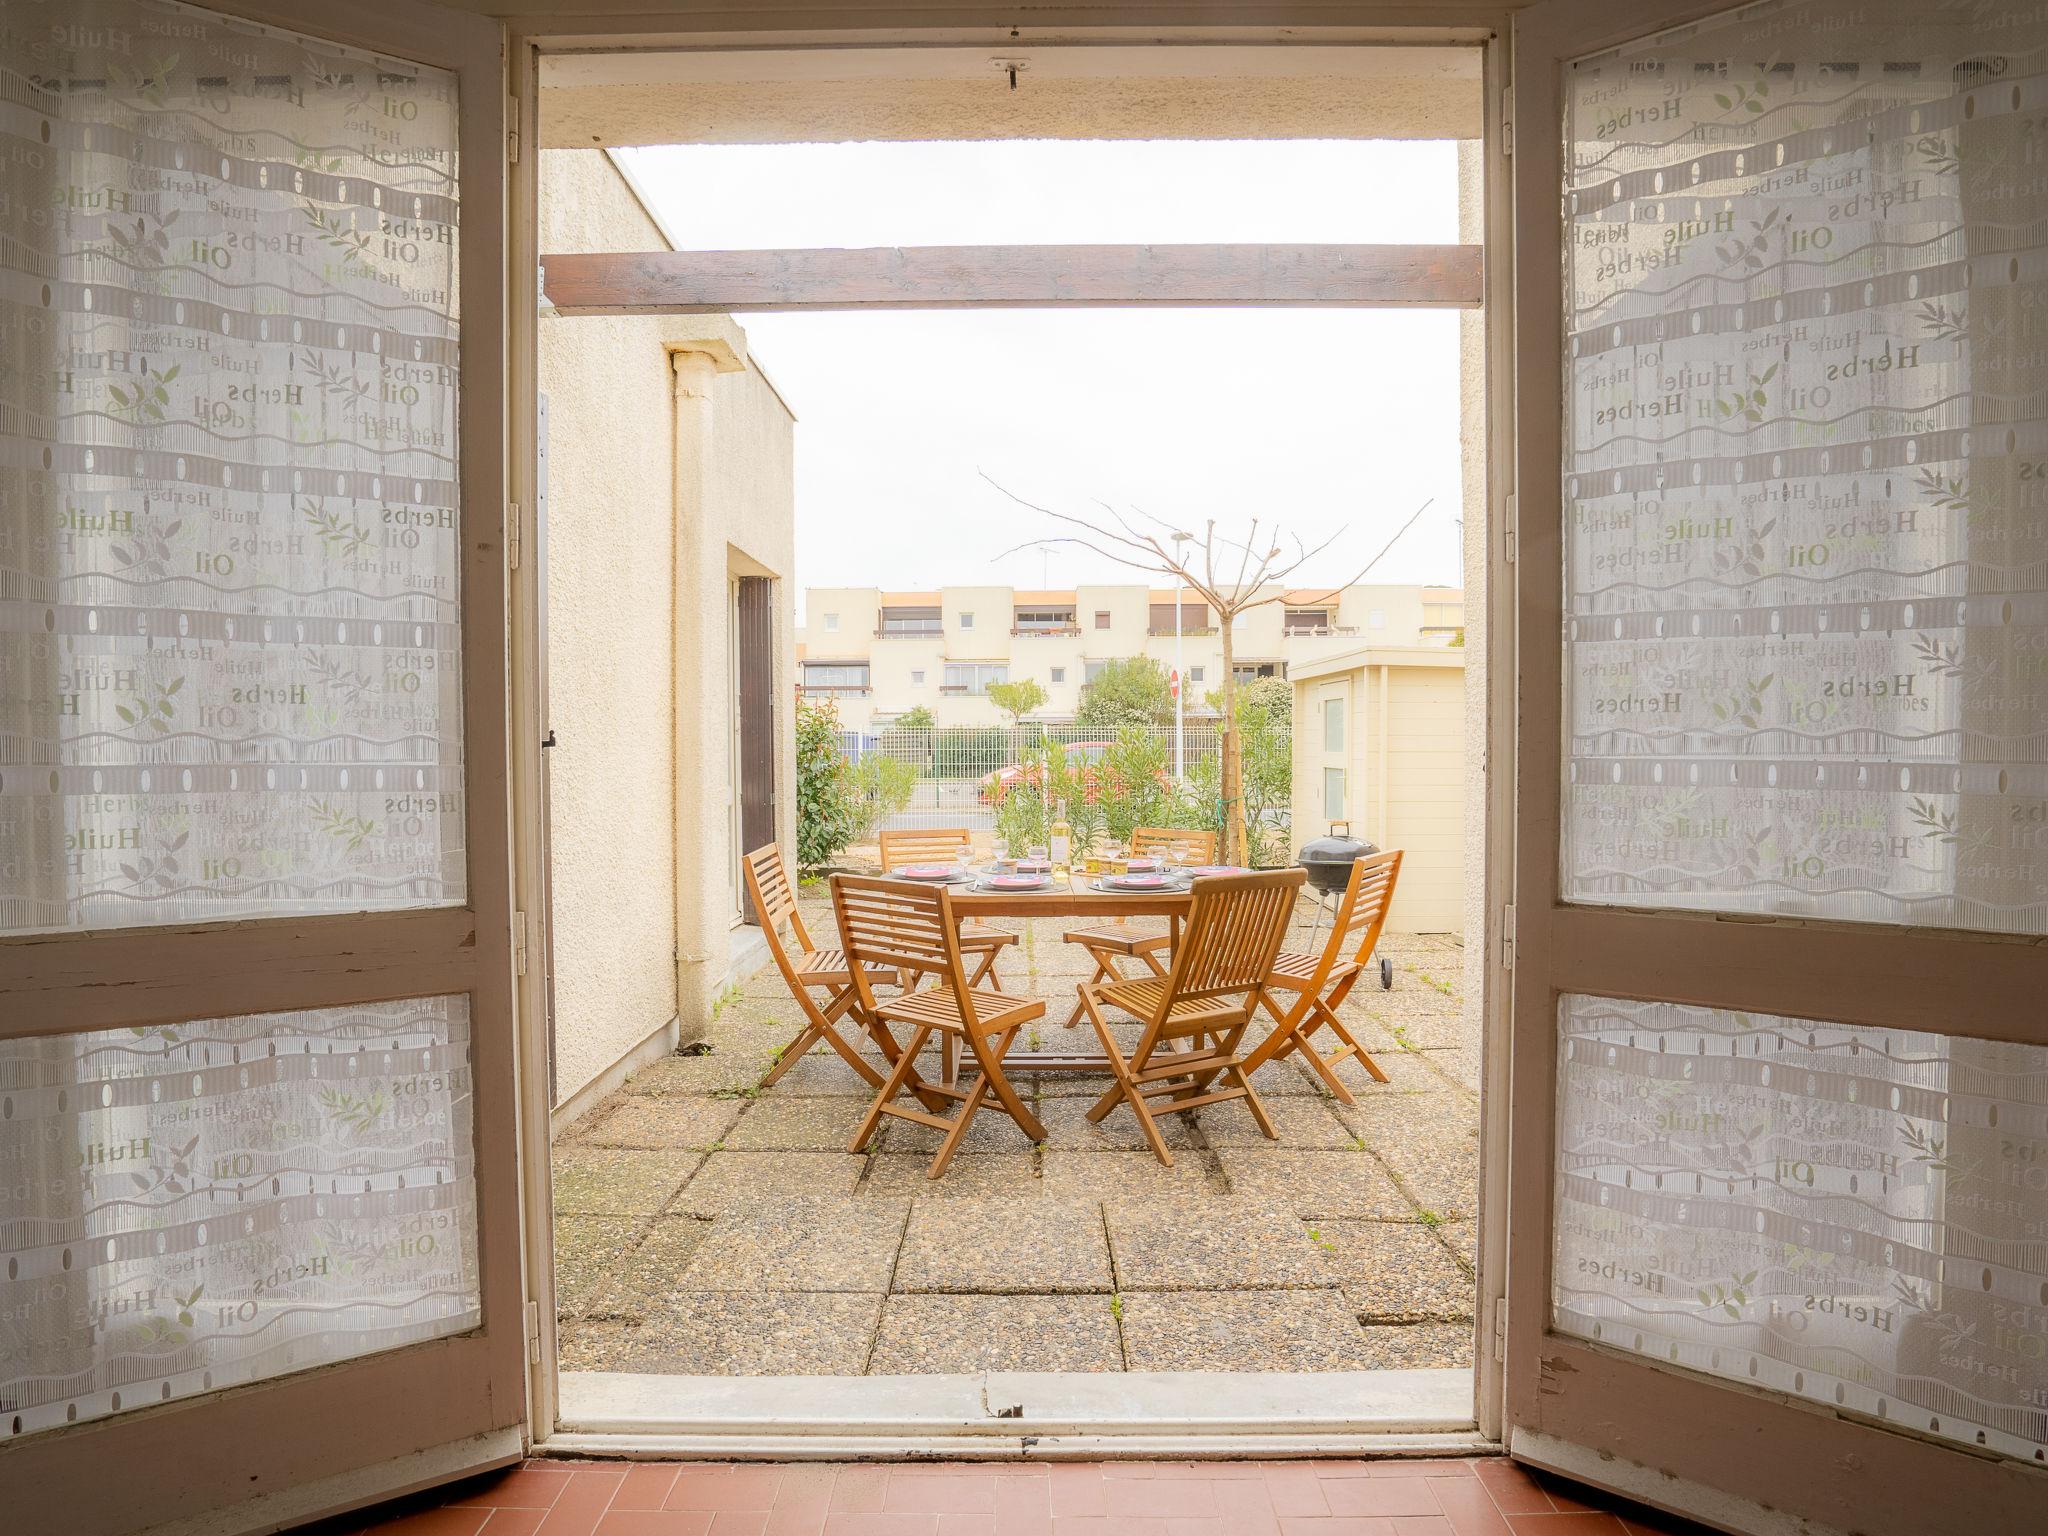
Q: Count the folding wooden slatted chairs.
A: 6